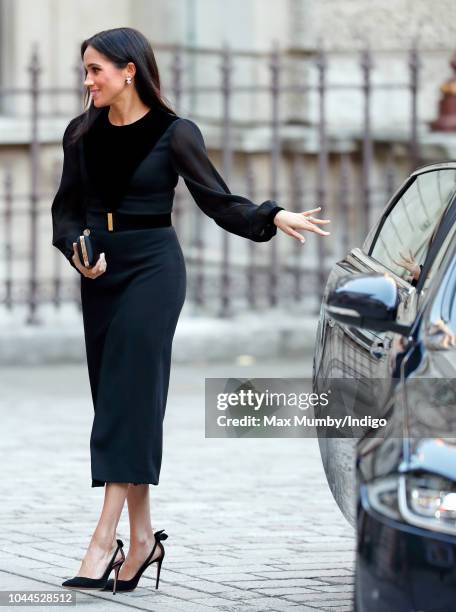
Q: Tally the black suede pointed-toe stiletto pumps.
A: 2